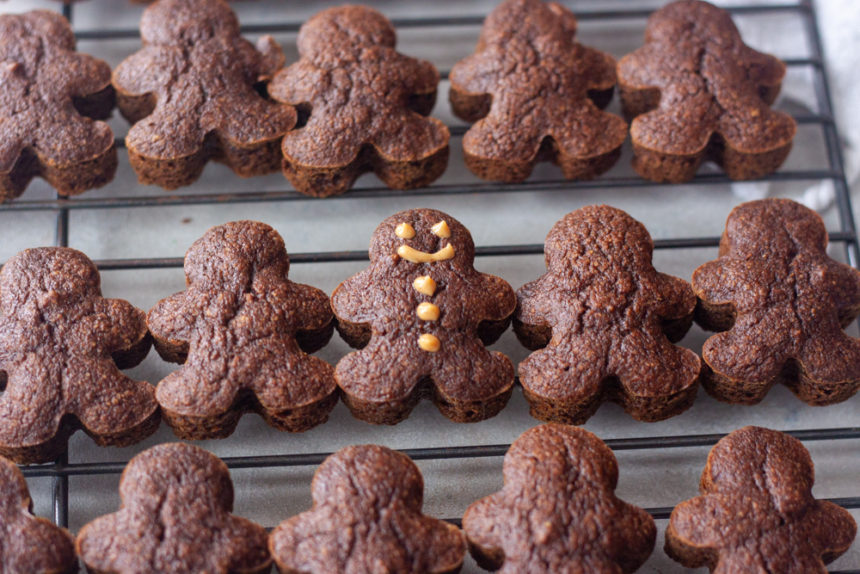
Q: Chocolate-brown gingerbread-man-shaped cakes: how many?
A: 15